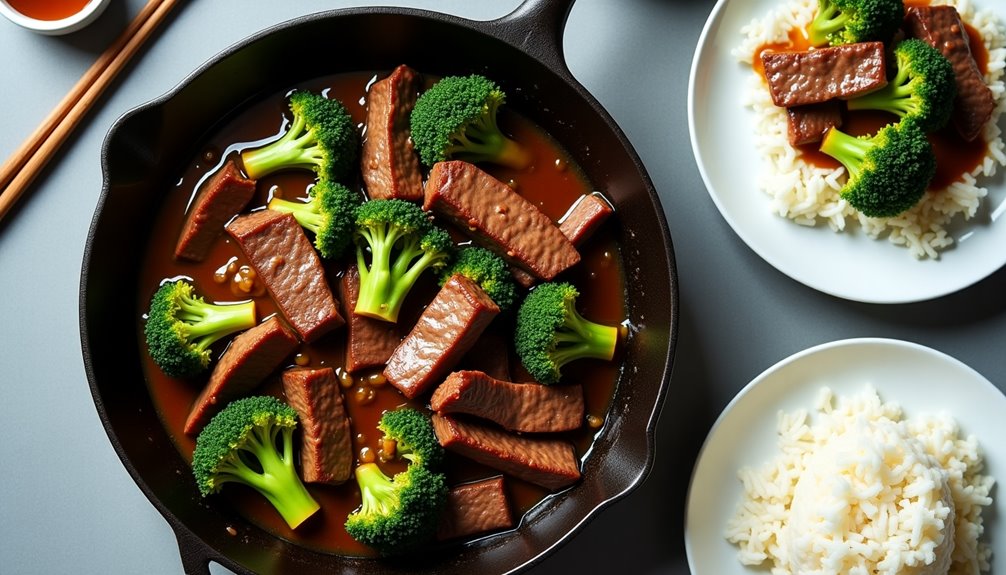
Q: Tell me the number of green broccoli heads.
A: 13